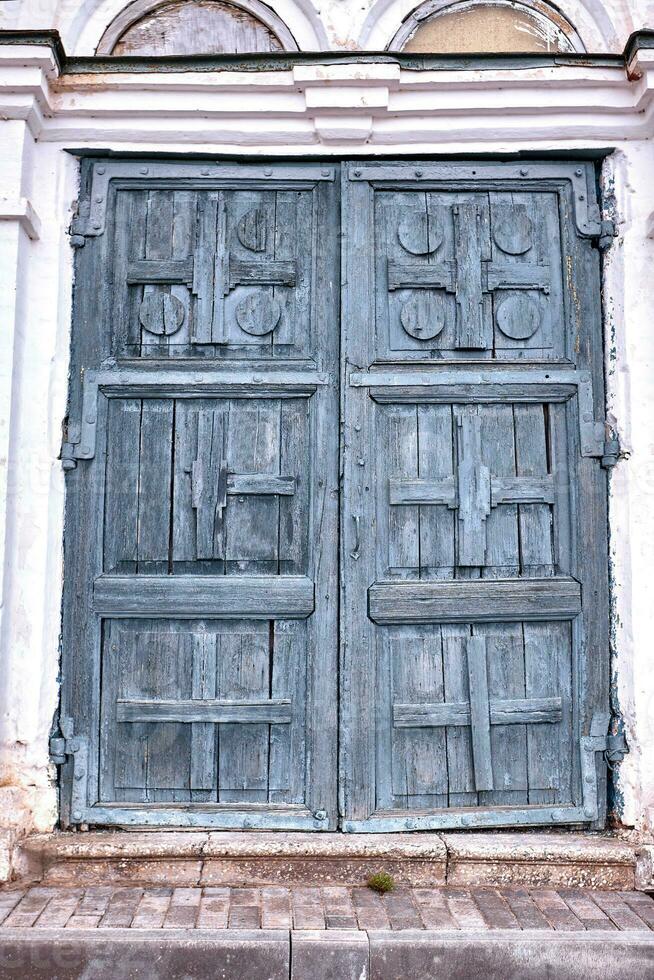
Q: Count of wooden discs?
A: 7